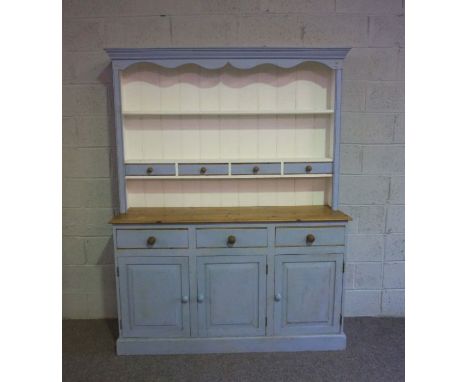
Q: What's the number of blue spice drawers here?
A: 4